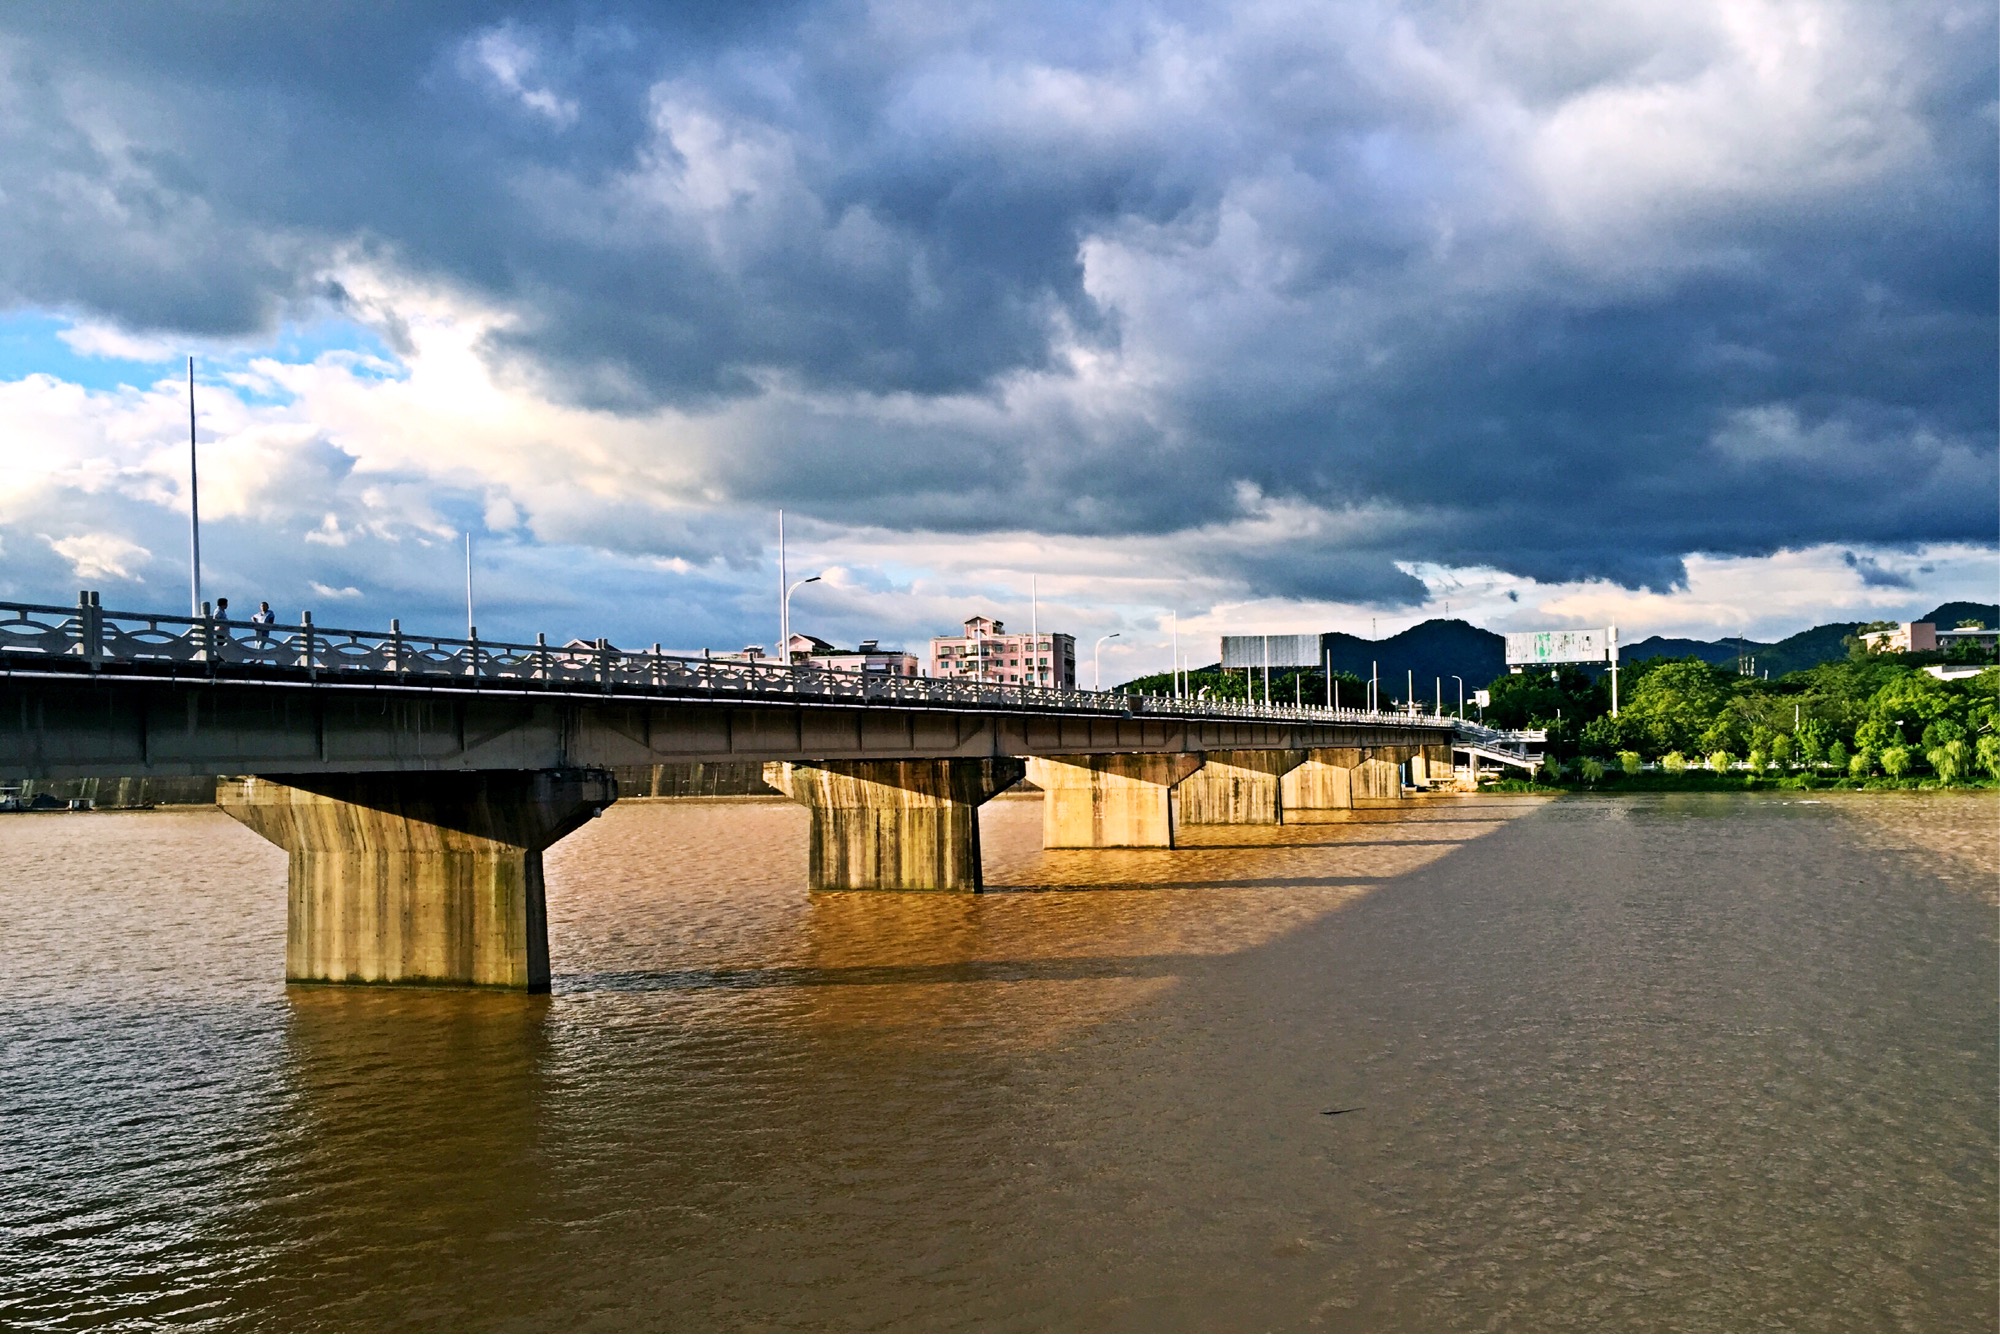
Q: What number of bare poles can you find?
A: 15